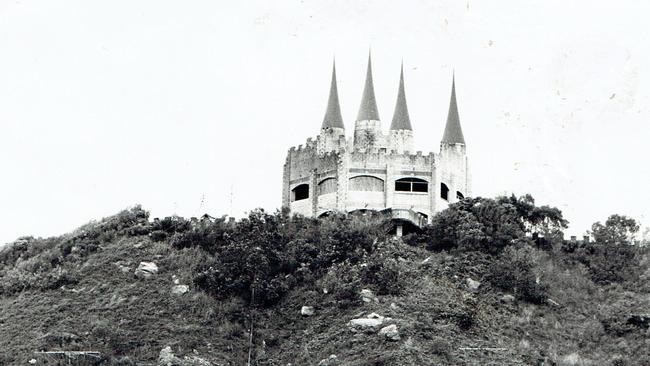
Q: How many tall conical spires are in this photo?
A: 4